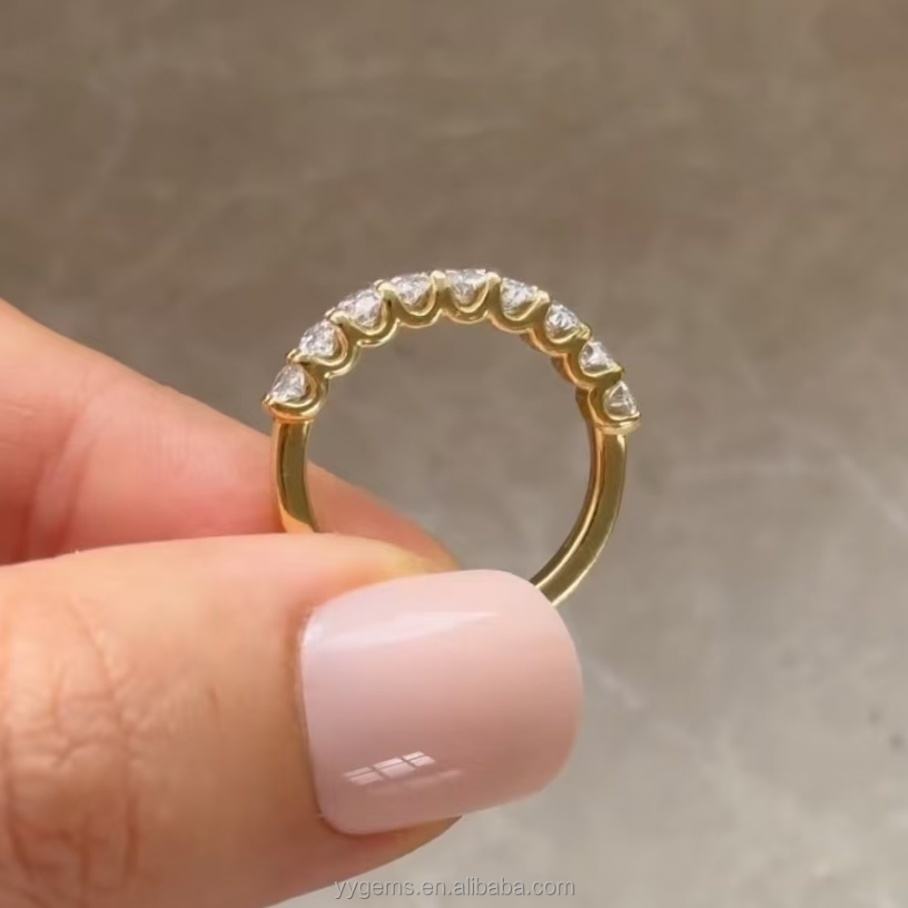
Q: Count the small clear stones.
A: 9